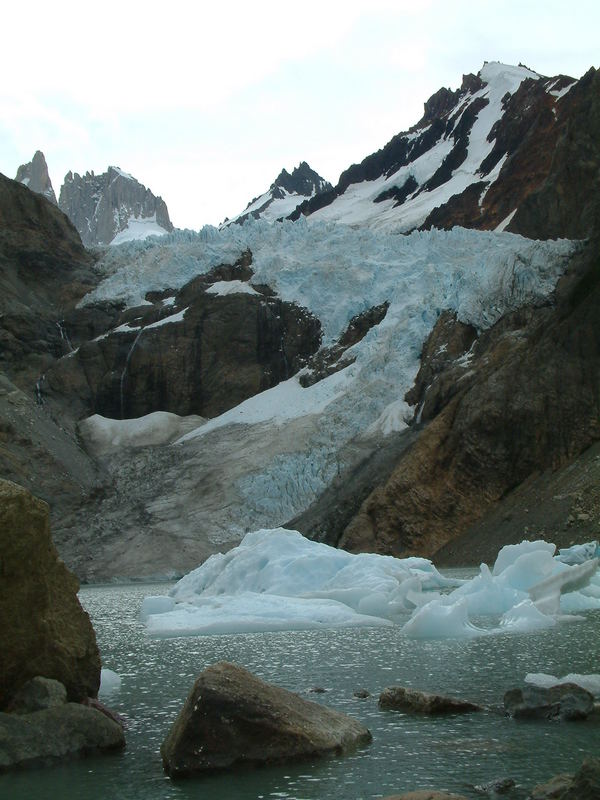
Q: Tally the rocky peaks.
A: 4